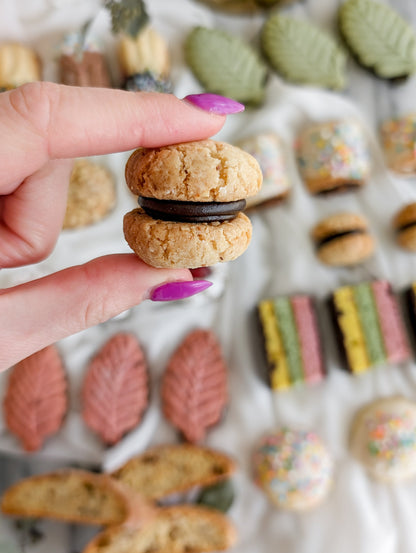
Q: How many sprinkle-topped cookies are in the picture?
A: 5